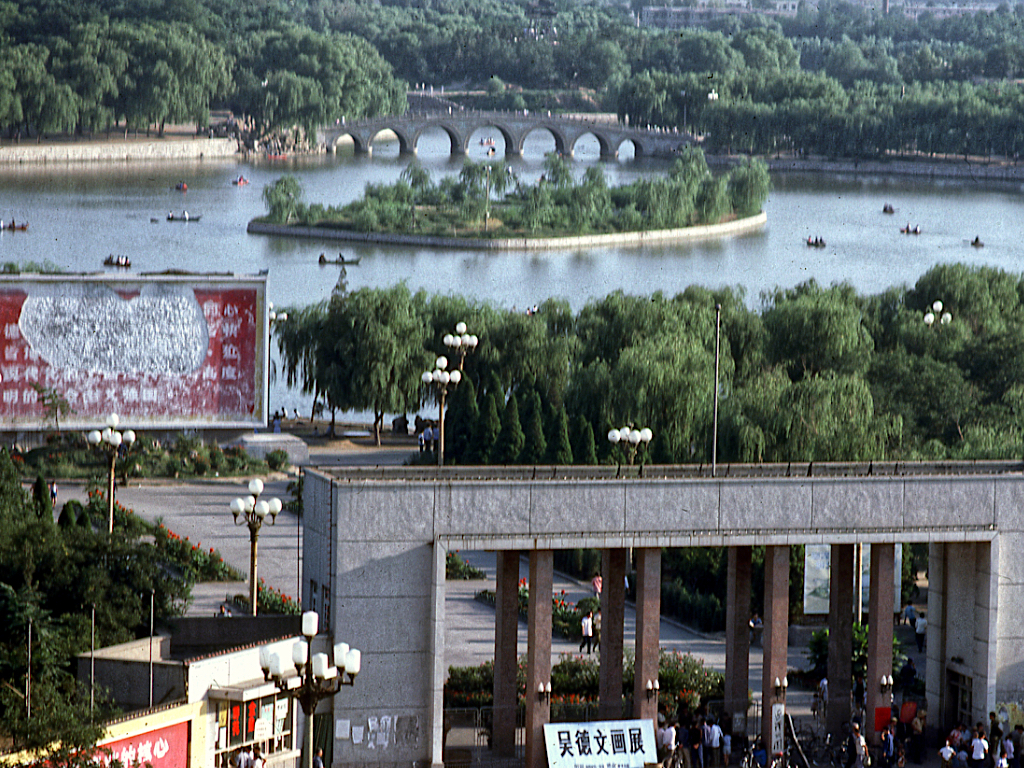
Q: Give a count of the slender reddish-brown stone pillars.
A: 8